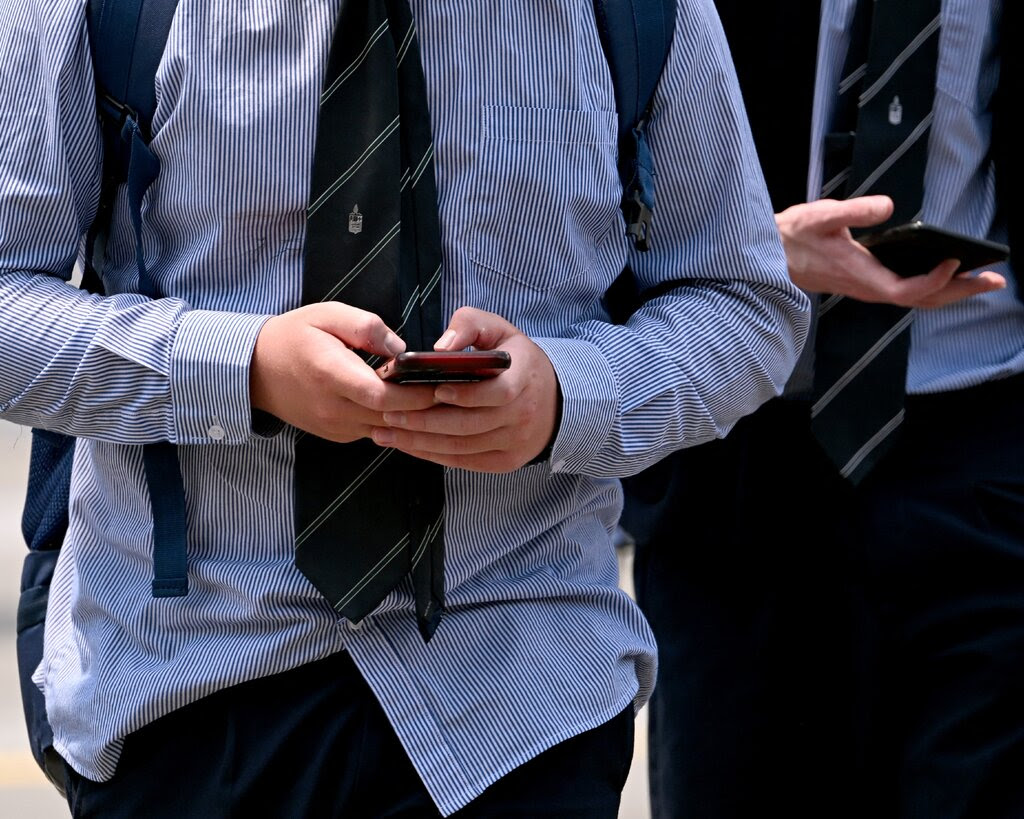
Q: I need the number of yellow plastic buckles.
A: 0